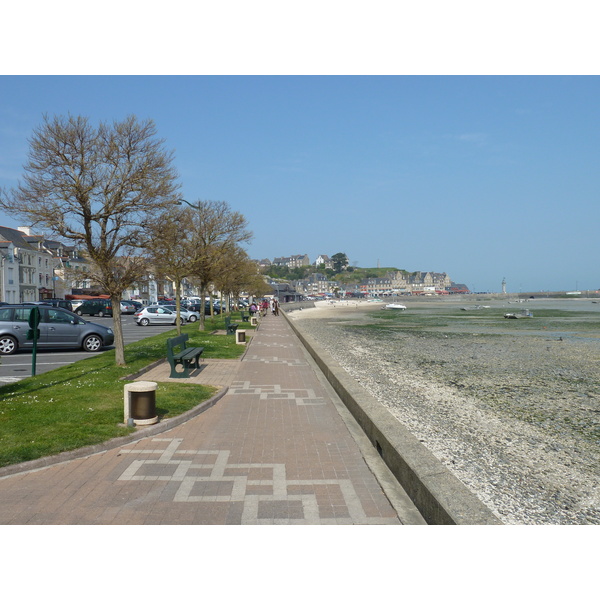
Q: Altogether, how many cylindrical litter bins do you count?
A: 3